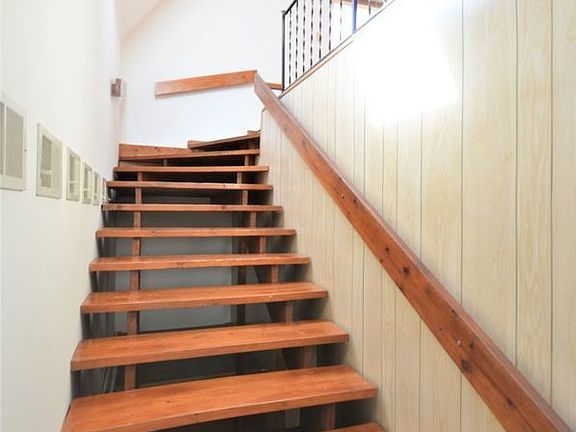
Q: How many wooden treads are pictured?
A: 11